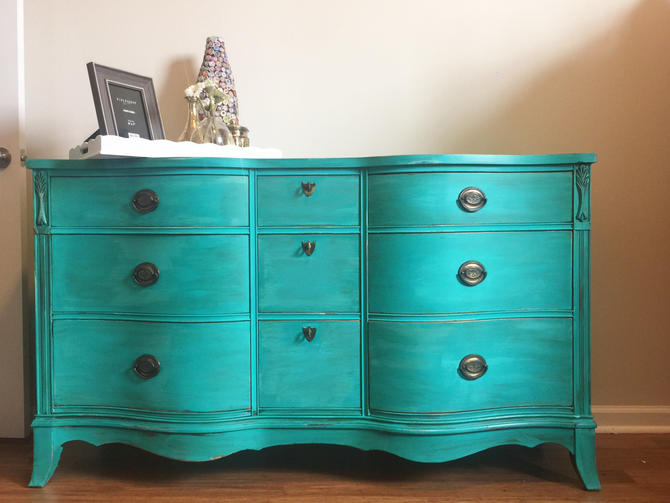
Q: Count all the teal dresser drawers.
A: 9